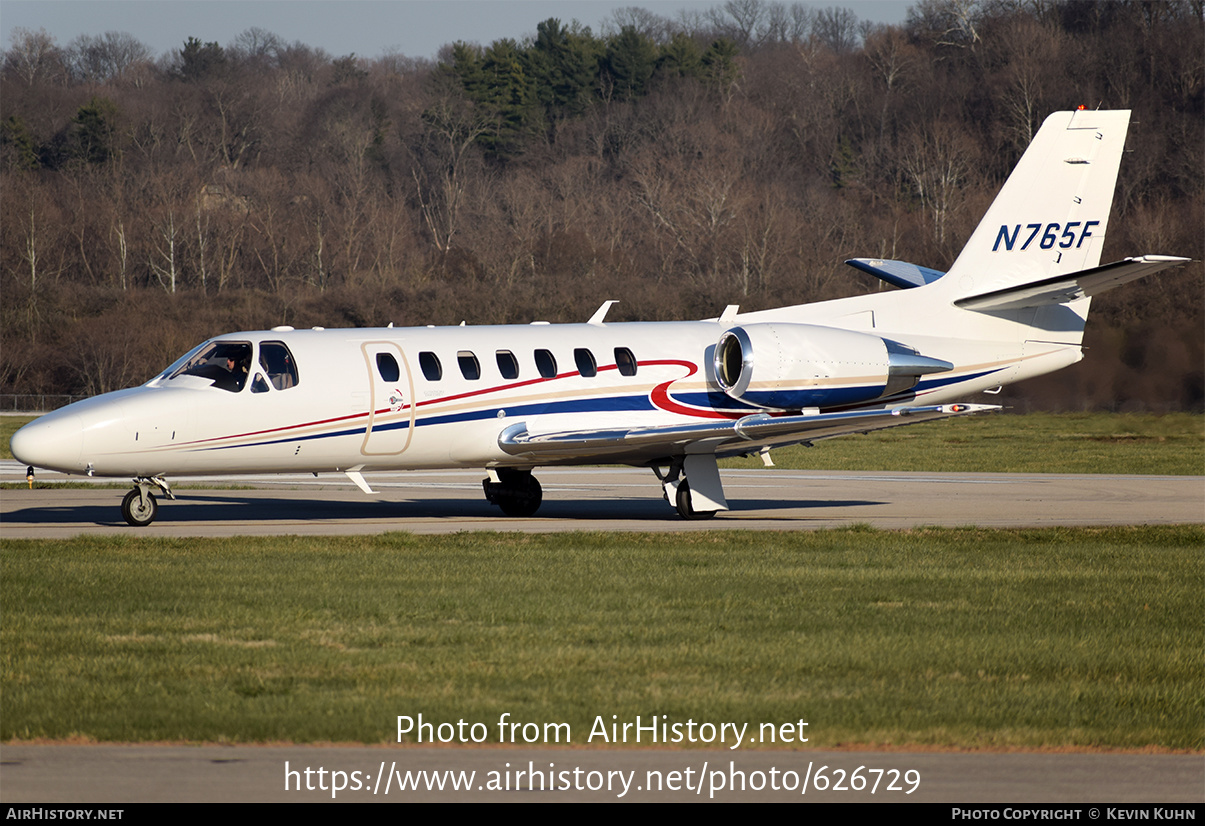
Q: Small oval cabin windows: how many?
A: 7